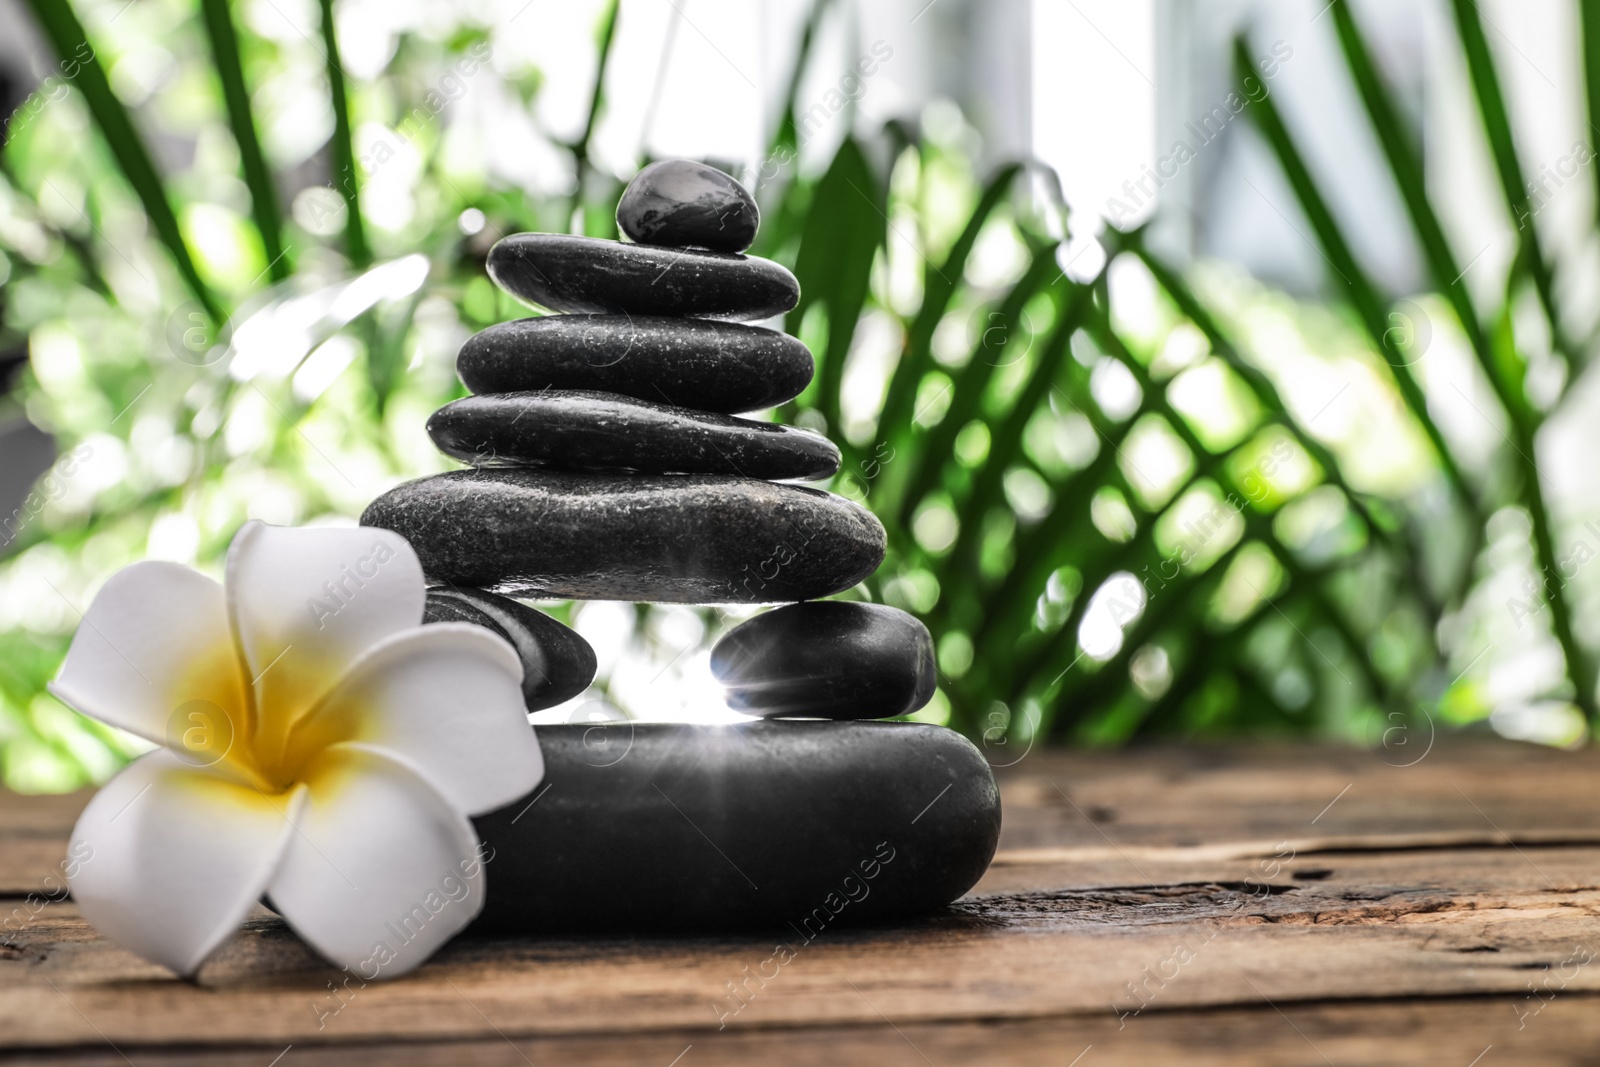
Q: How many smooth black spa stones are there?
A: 8